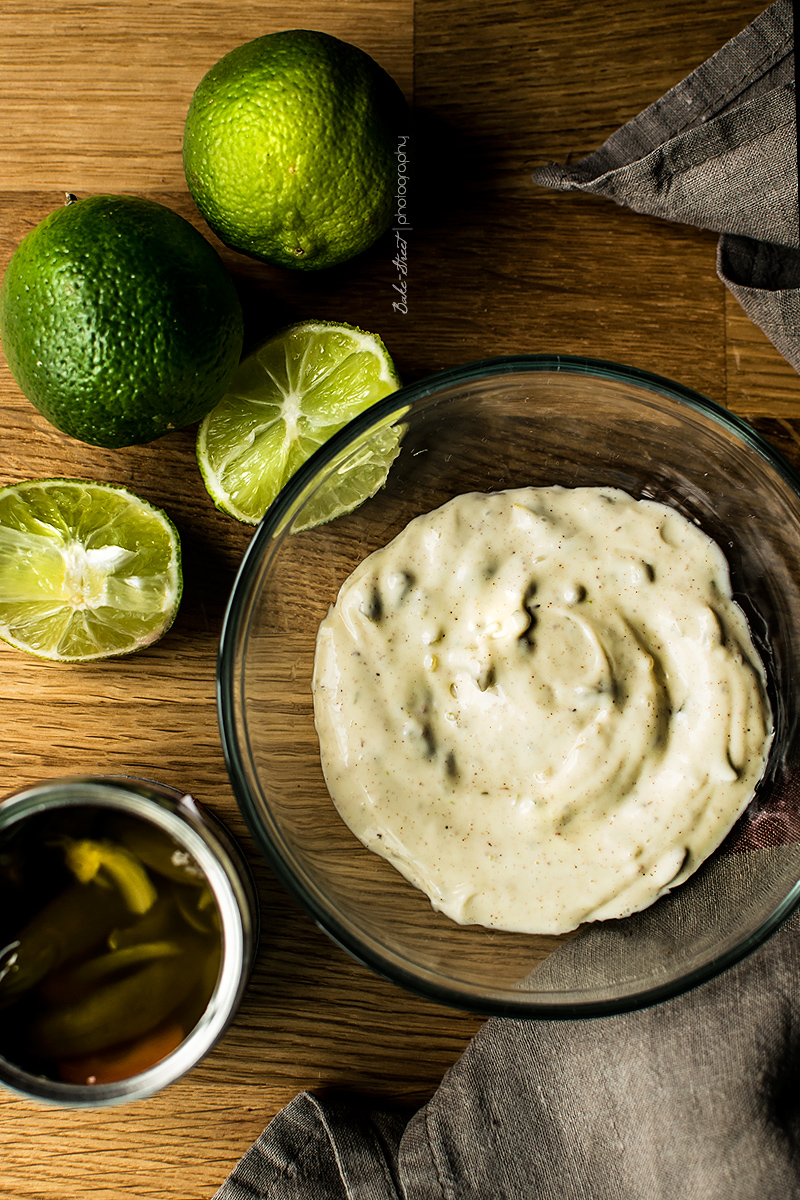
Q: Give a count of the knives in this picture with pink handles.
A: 0